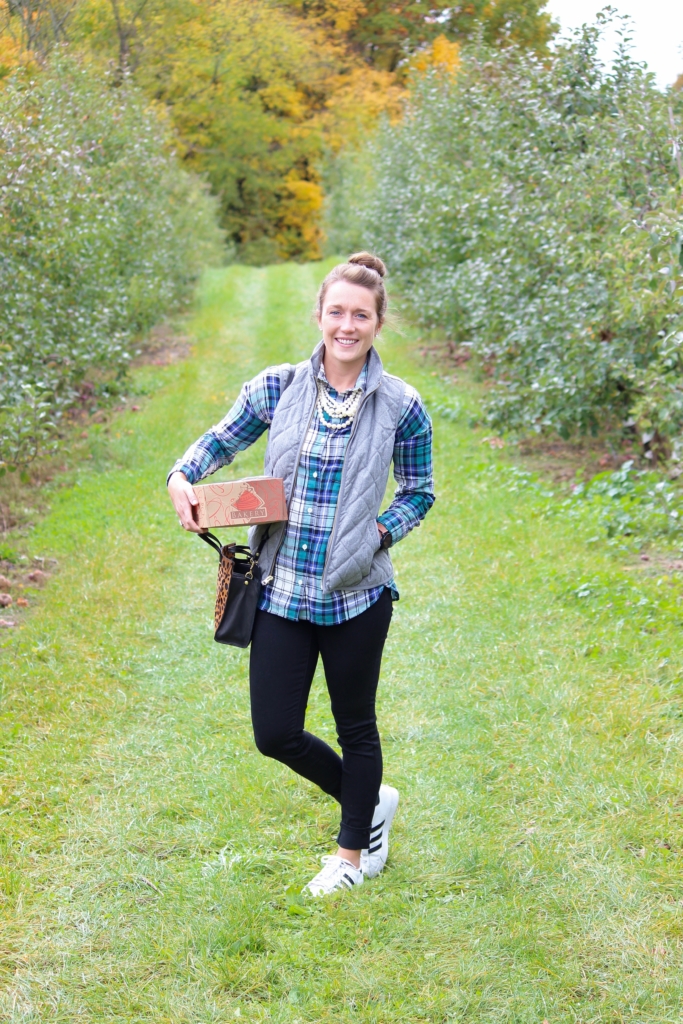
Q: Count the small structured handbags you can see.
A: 1